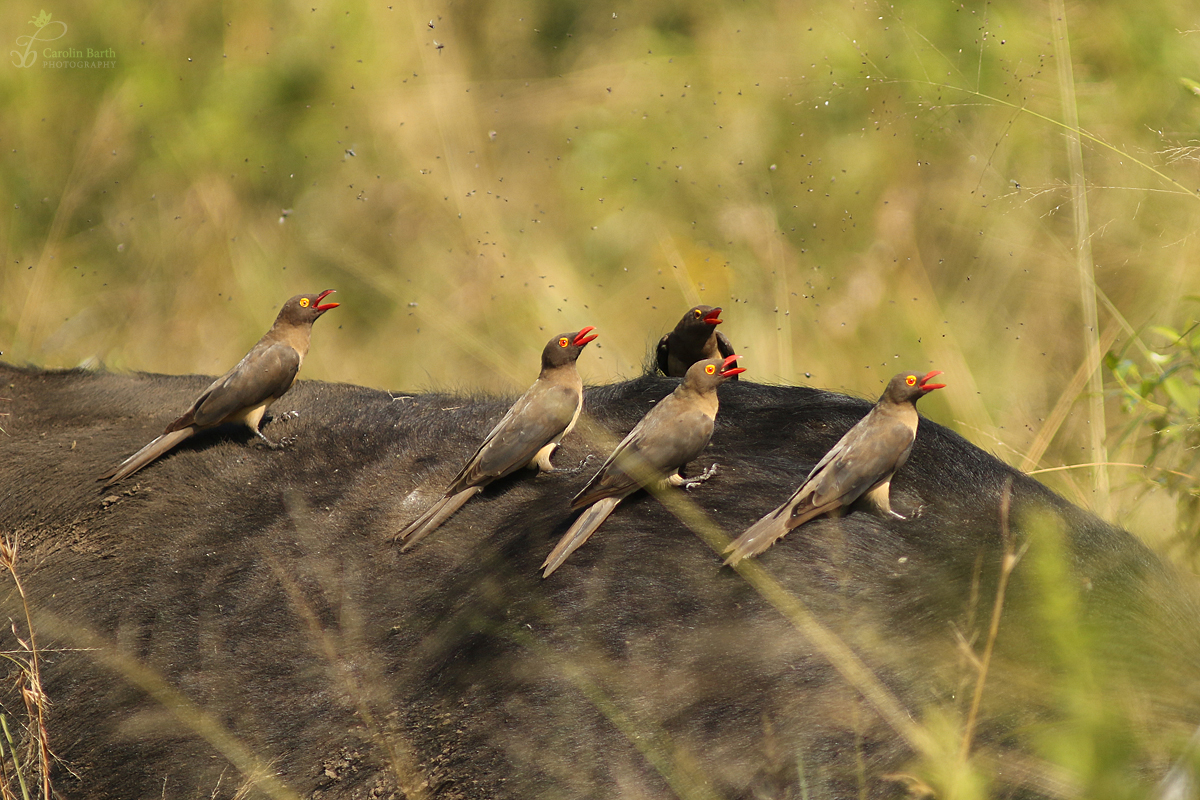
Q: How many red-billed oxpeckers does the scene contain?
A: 5